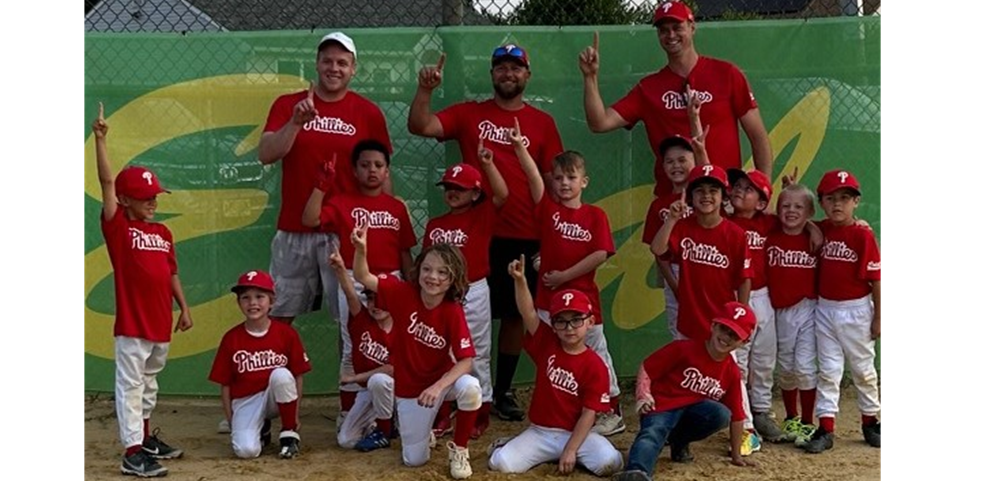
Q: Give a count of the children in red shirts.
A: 14